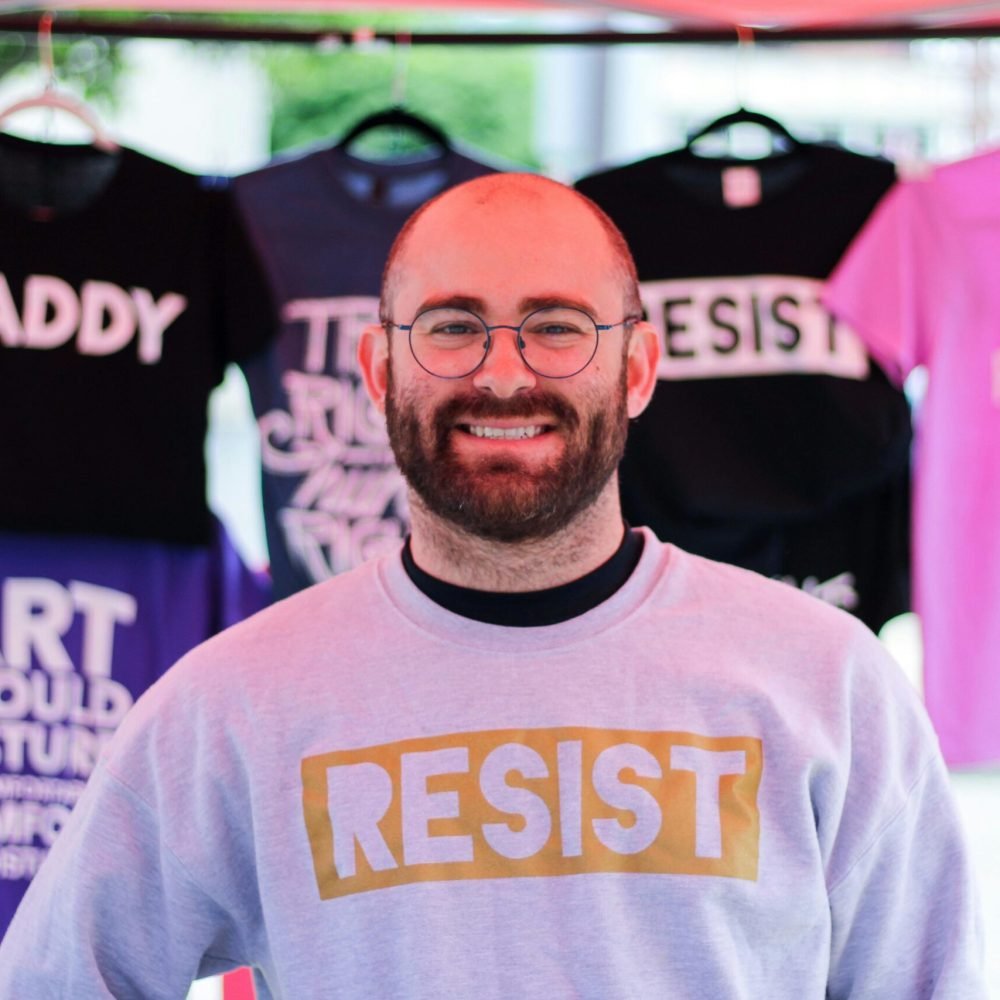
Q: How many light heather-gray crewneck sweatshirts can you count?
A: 1